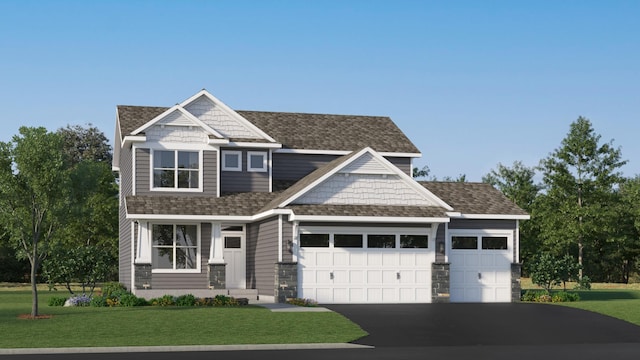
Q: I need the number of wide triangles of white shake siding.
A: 3